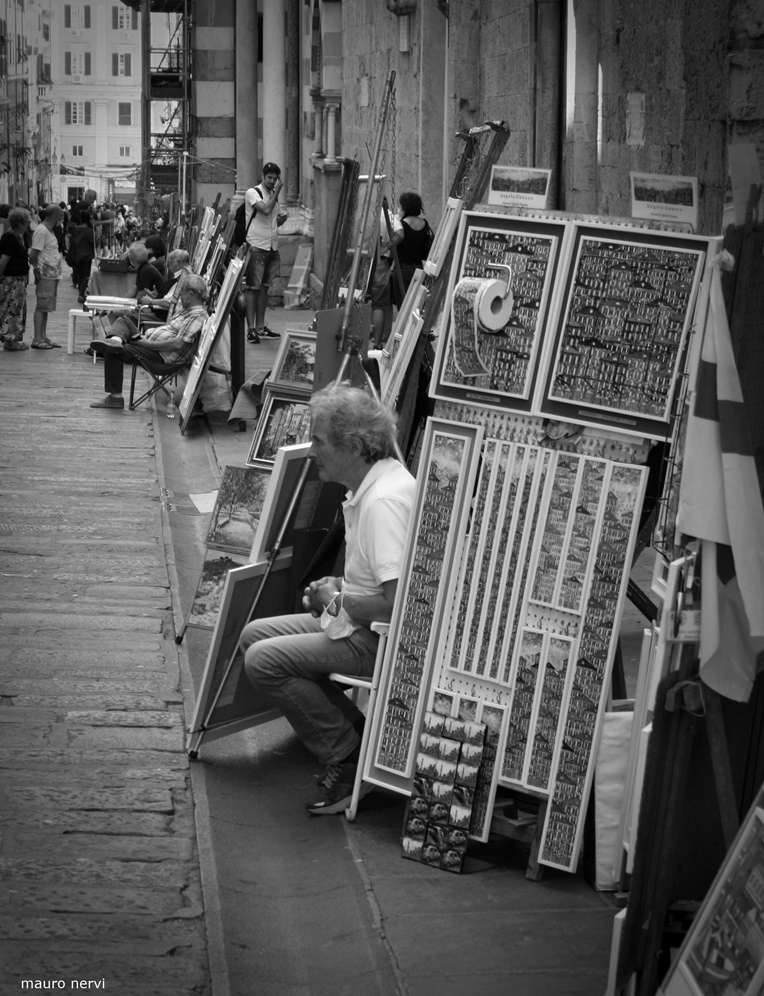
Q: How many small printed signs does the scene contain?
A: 2